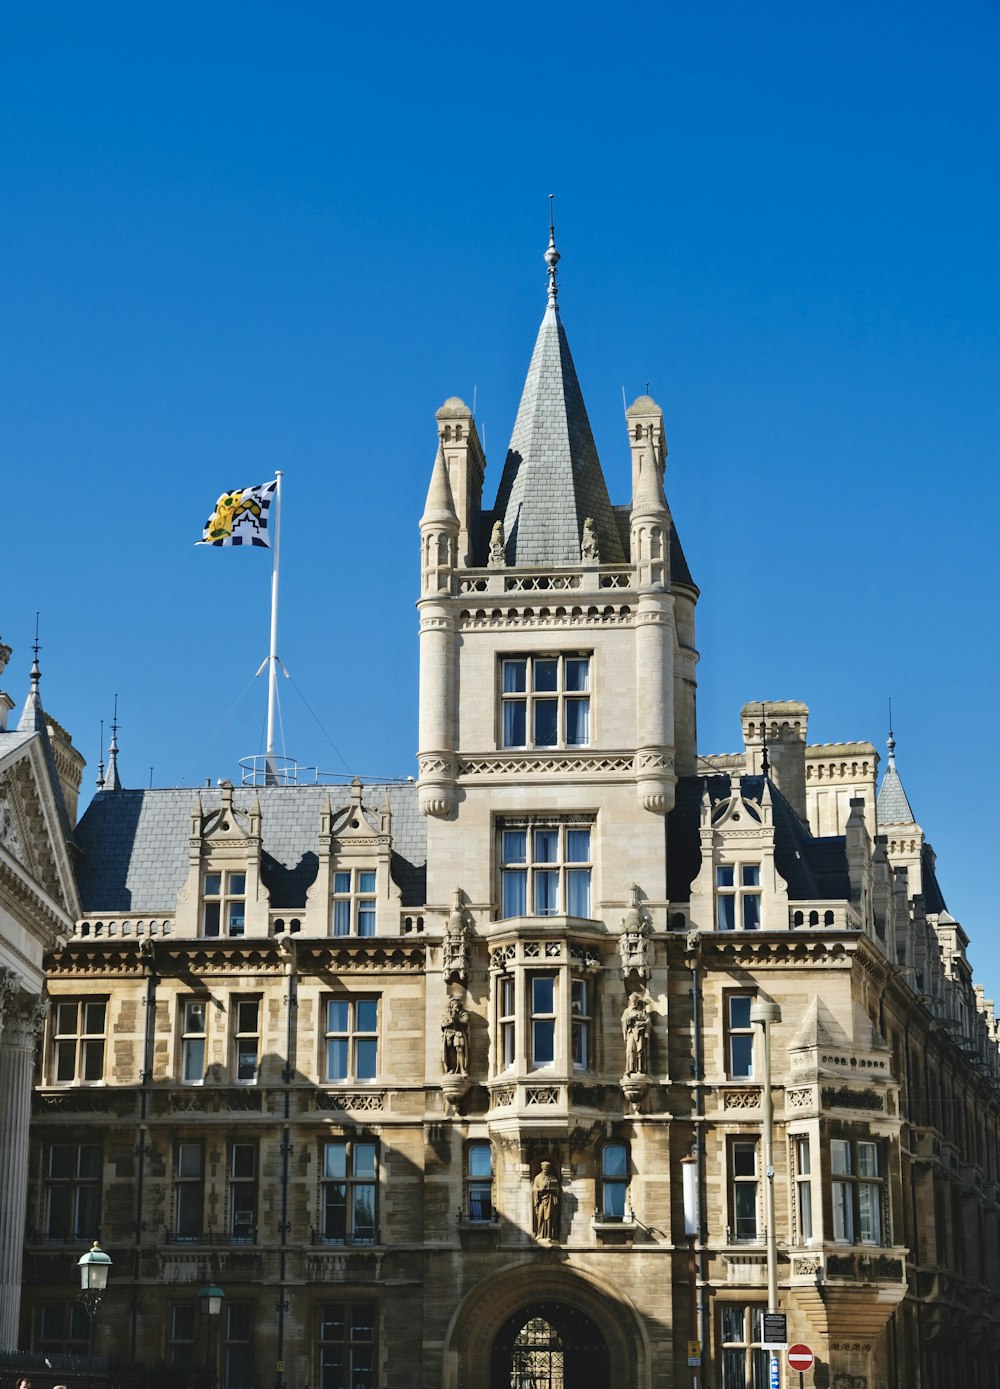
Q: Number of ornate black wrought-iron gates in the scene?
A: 1